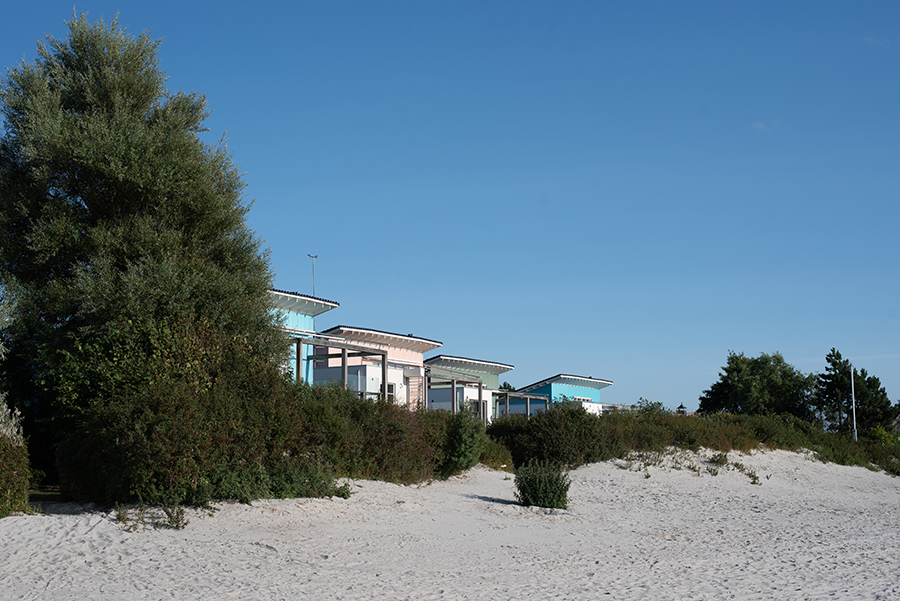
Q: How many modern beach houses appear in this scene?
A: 4